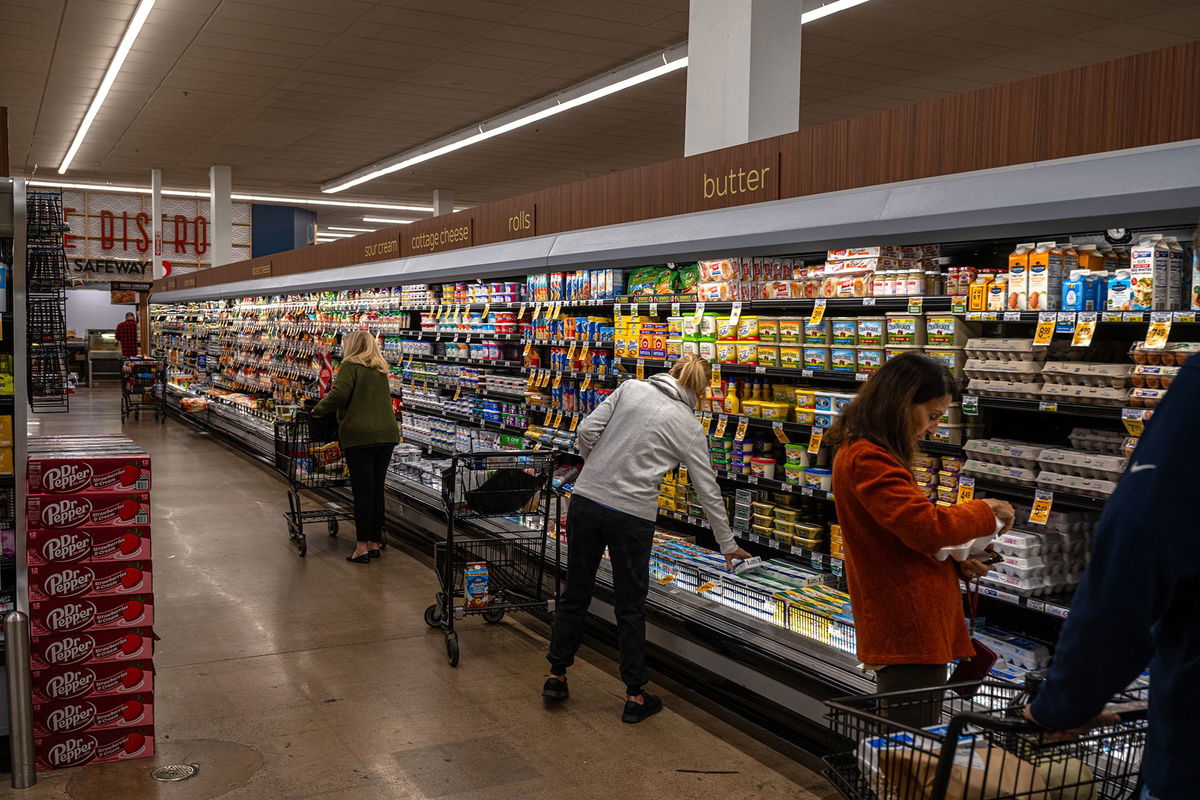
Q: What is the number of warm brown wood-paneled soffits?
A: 1